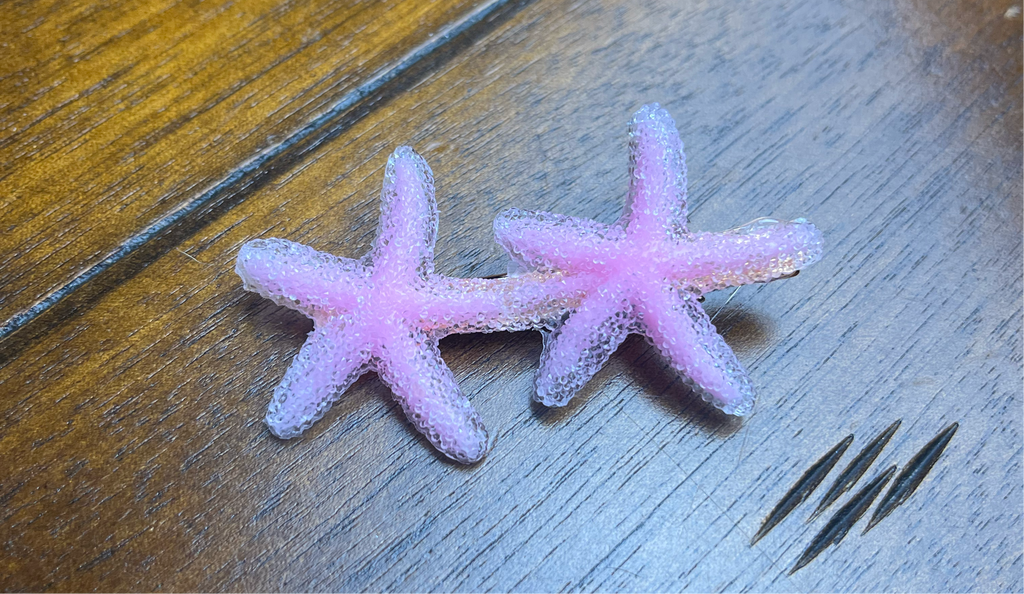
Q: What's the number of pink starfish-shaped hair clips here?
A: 2